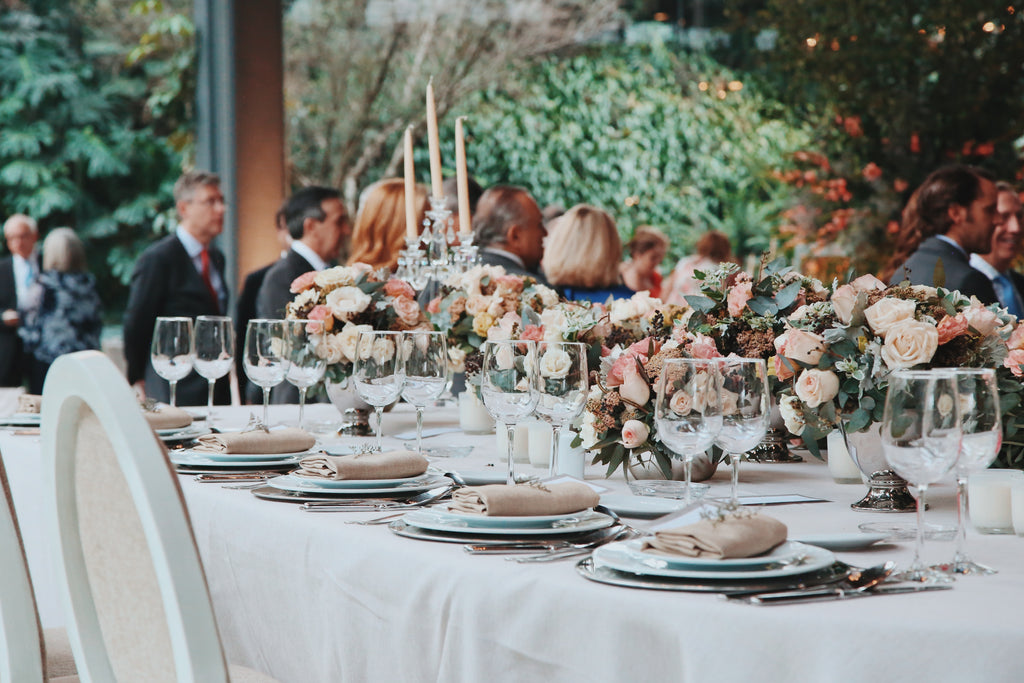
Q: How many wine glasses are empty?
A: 12